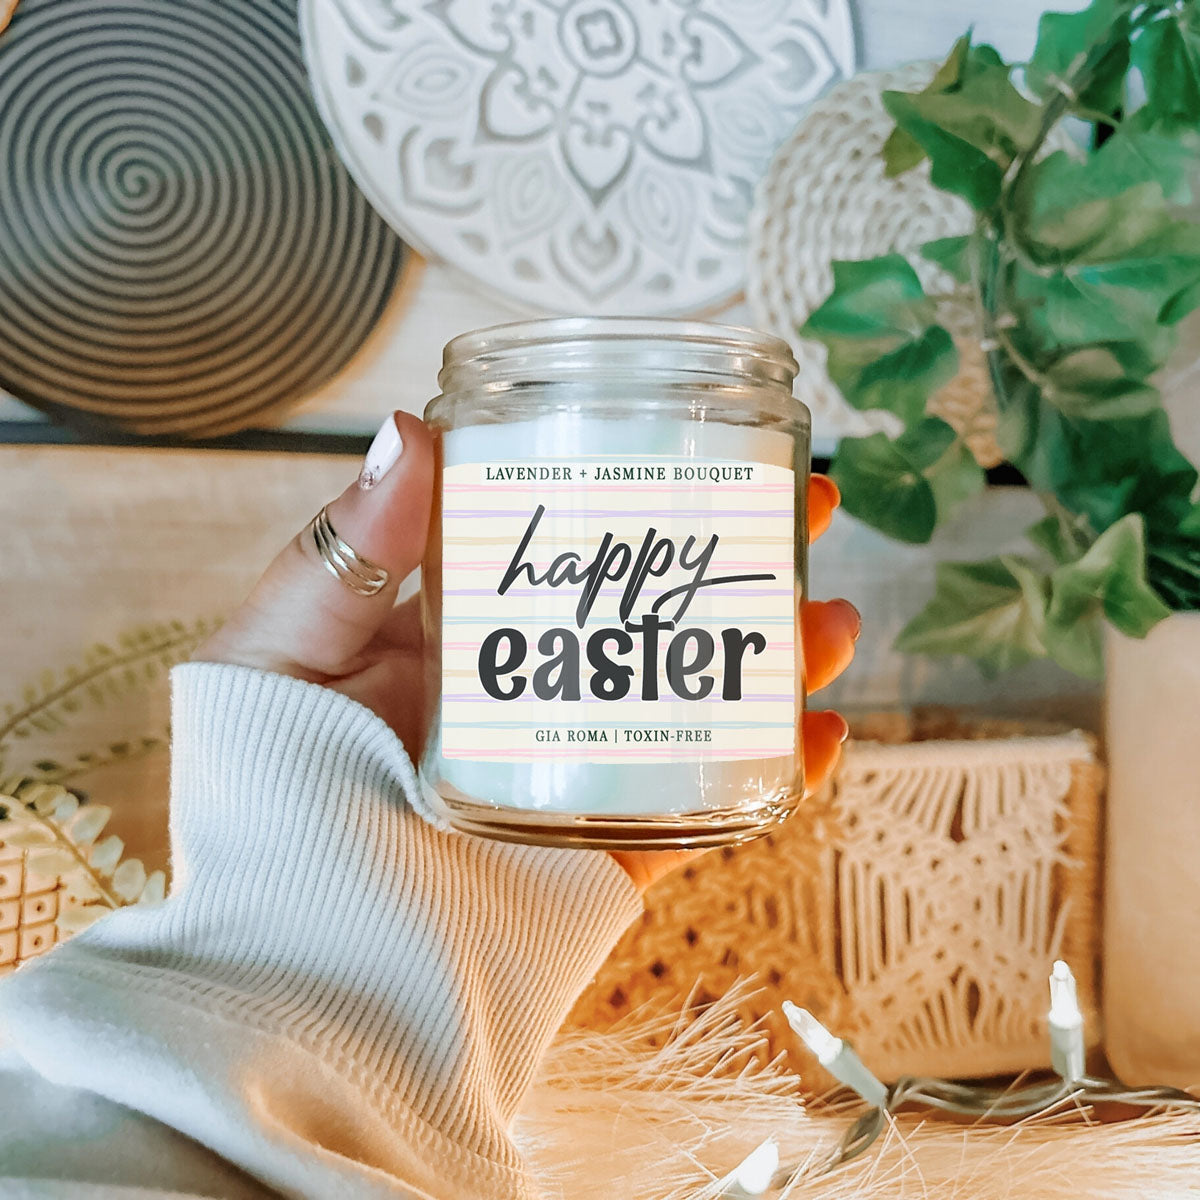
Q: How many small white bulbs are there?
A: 3